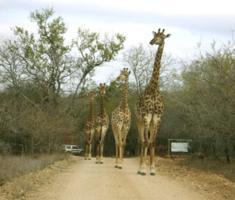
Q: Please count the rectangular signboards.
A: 1